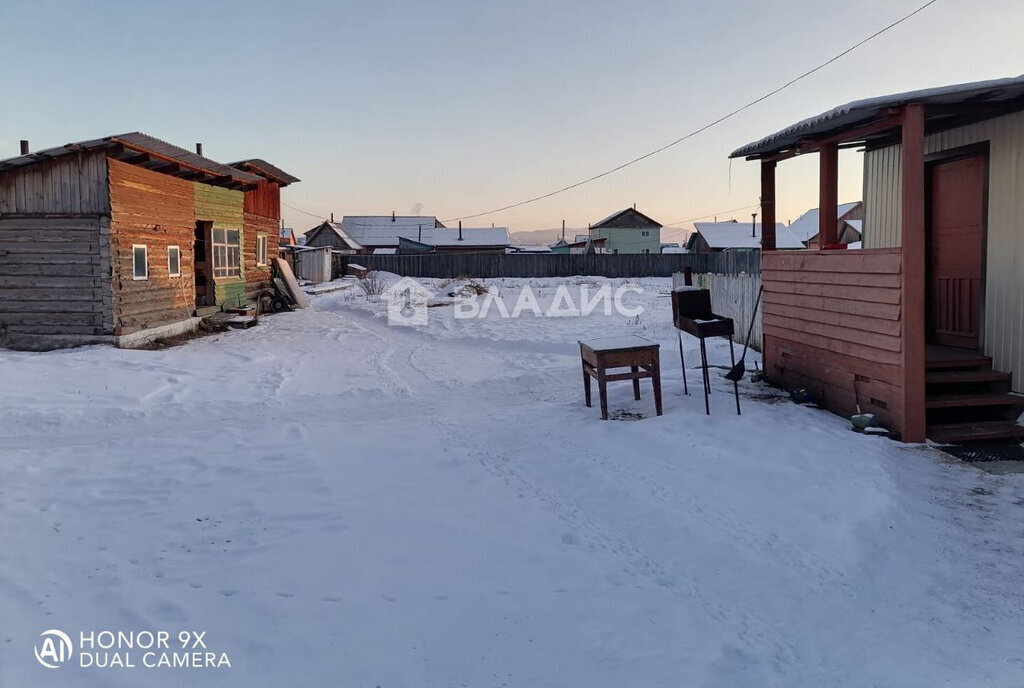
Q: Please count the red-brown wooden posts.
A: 3